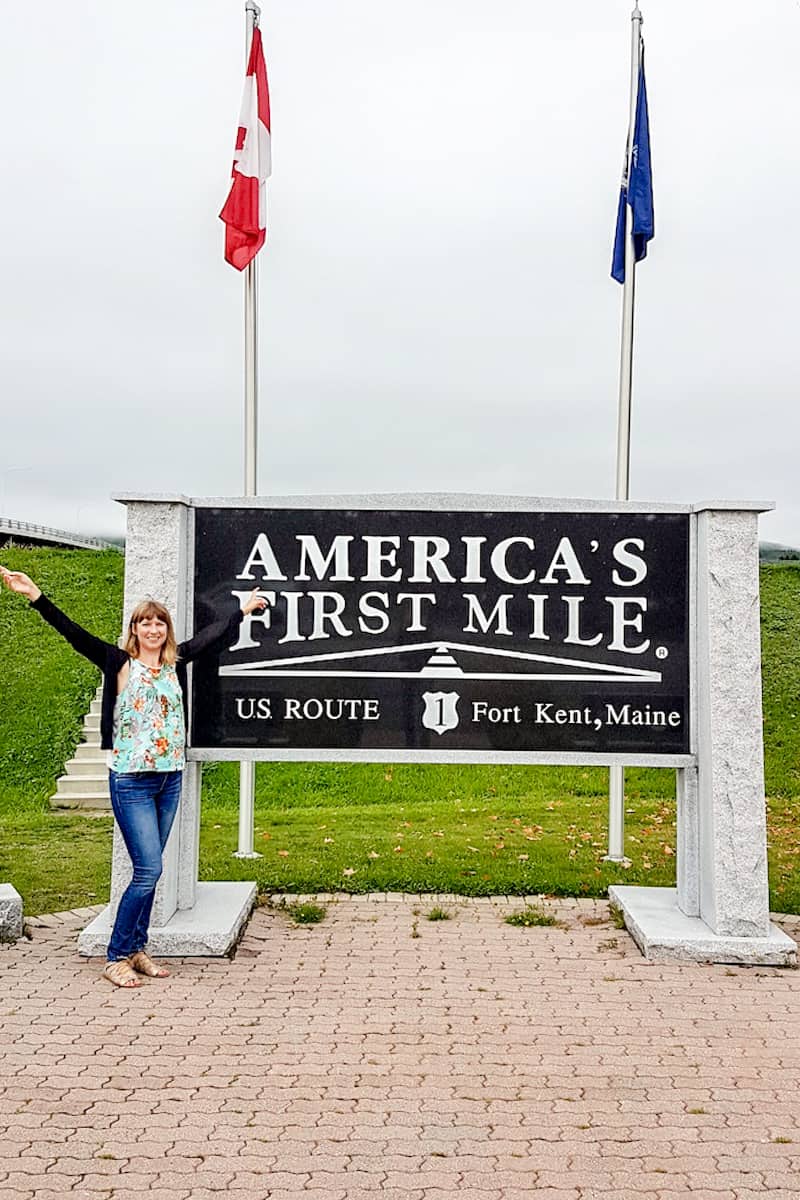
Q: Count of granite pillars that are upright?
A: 2